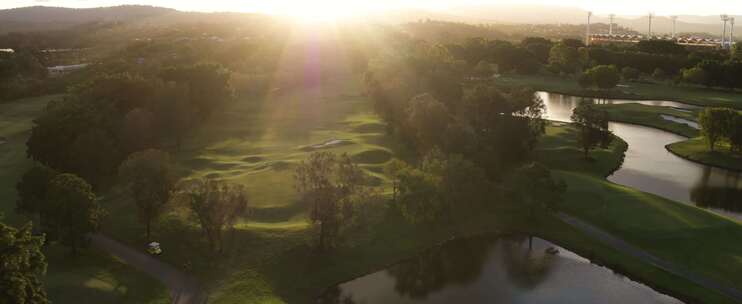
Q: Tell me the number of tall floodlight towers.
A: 6